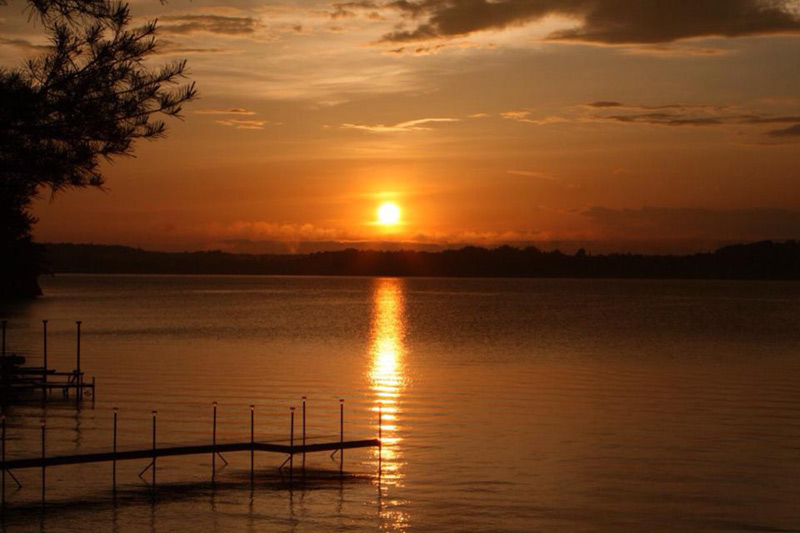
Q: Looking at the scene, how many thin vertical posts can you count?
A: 13